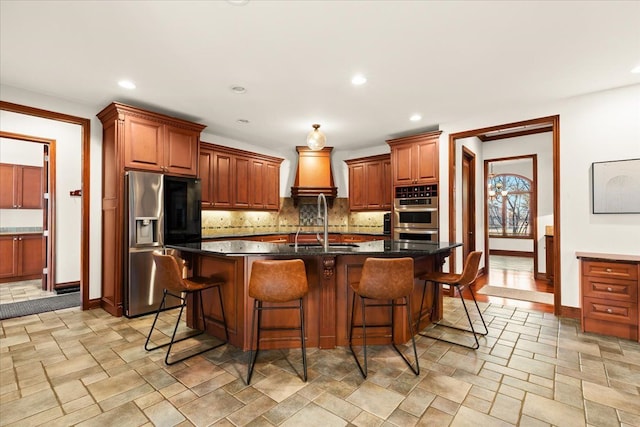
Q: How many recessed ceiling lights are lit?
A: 4